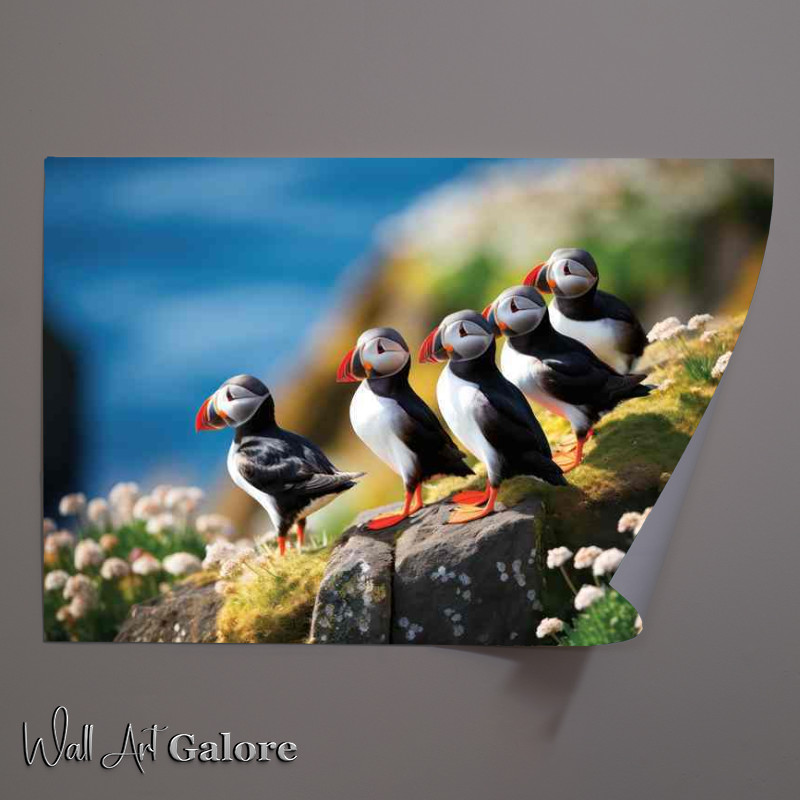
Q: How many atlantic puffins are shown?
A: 5